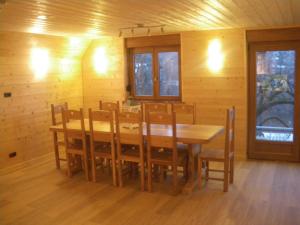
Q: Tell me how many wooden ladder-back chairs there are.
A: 9